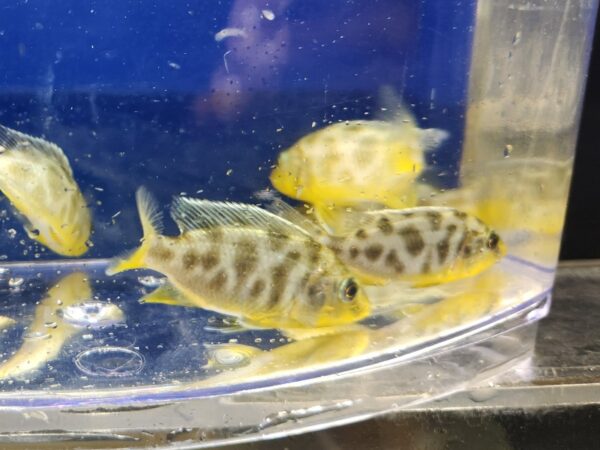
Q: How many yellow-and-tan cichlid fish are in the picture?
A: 4